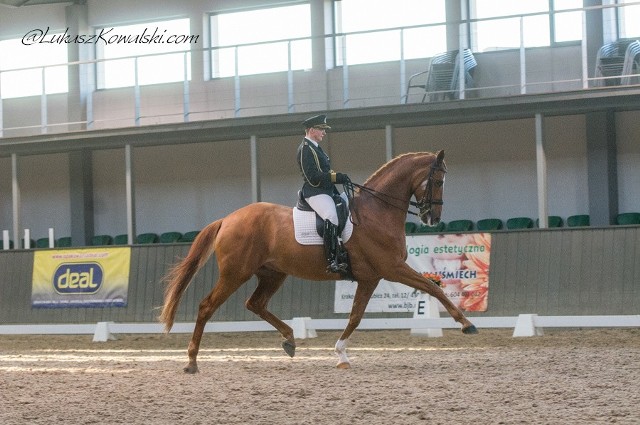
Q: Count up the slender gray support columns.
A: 5